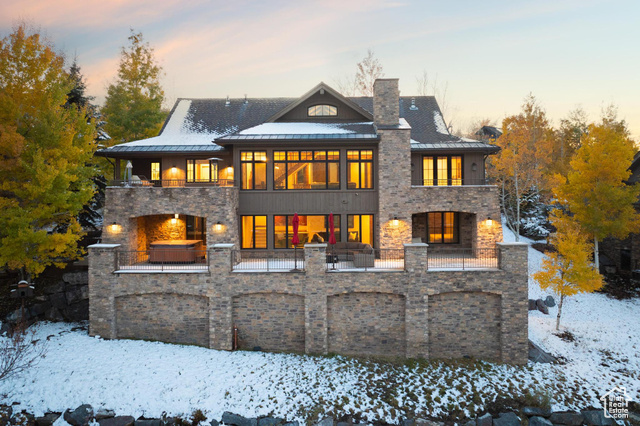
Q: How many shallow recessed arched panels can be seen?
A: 4